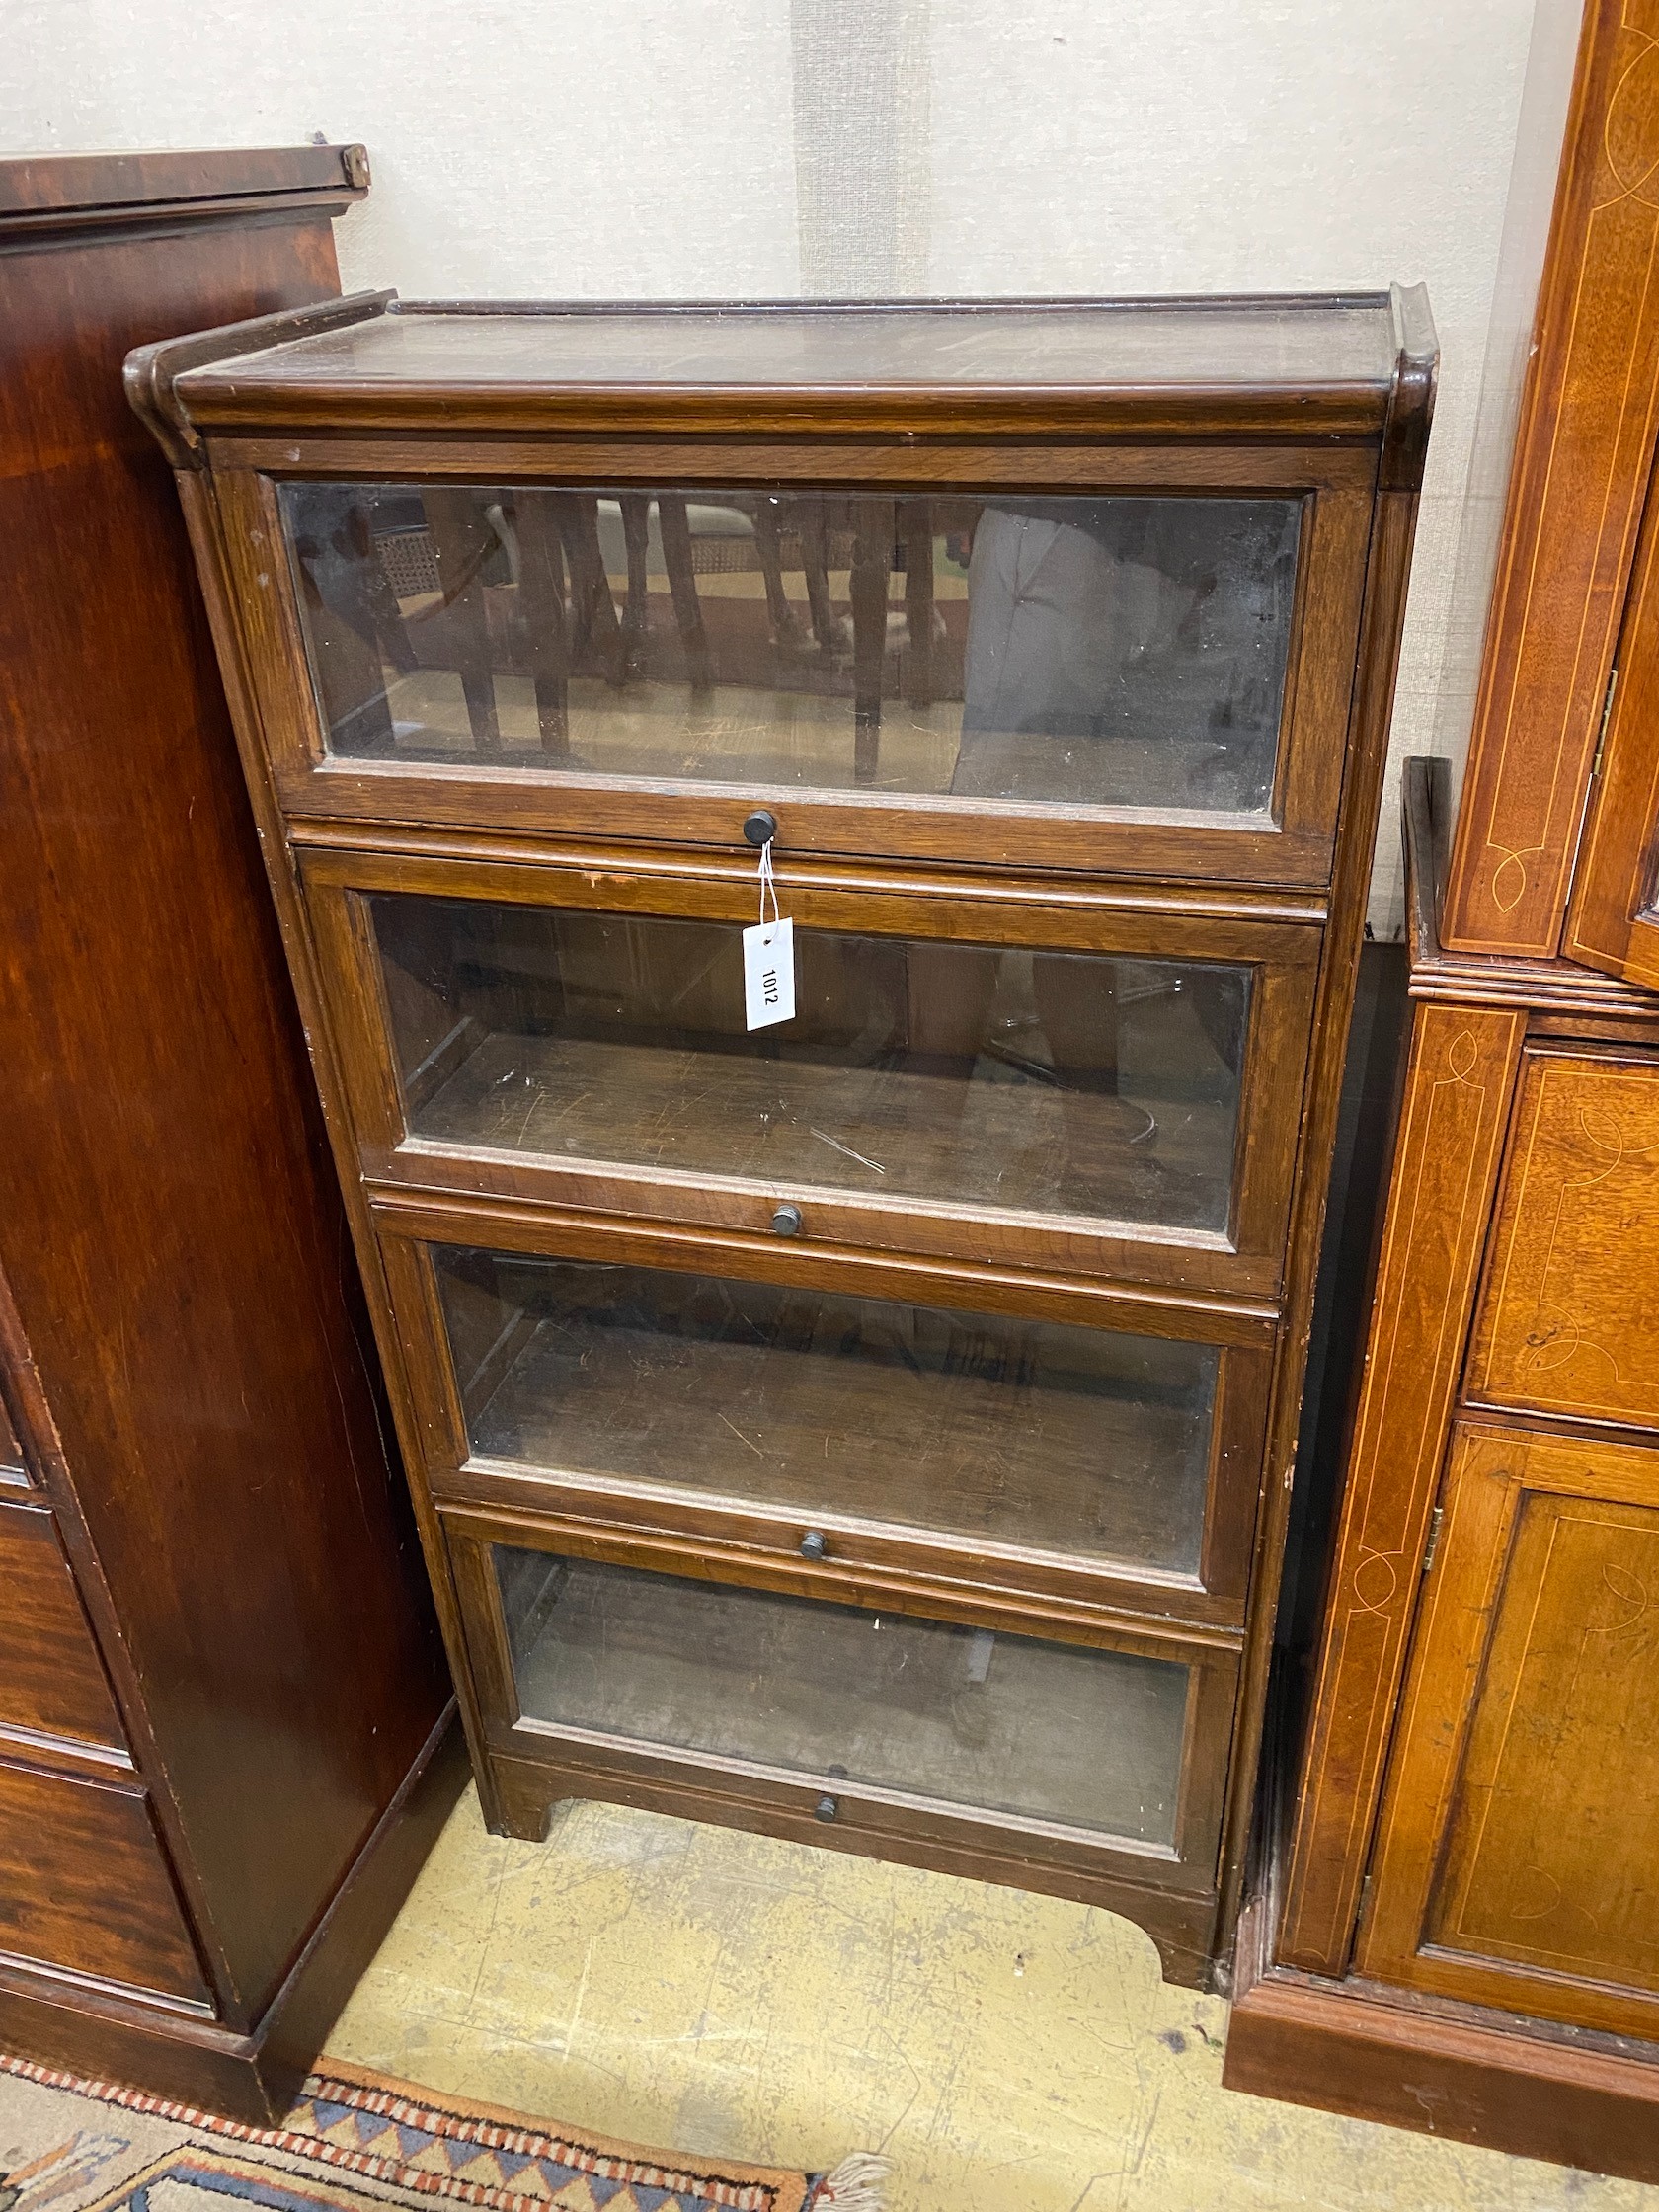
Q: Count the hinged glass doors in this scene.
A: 4